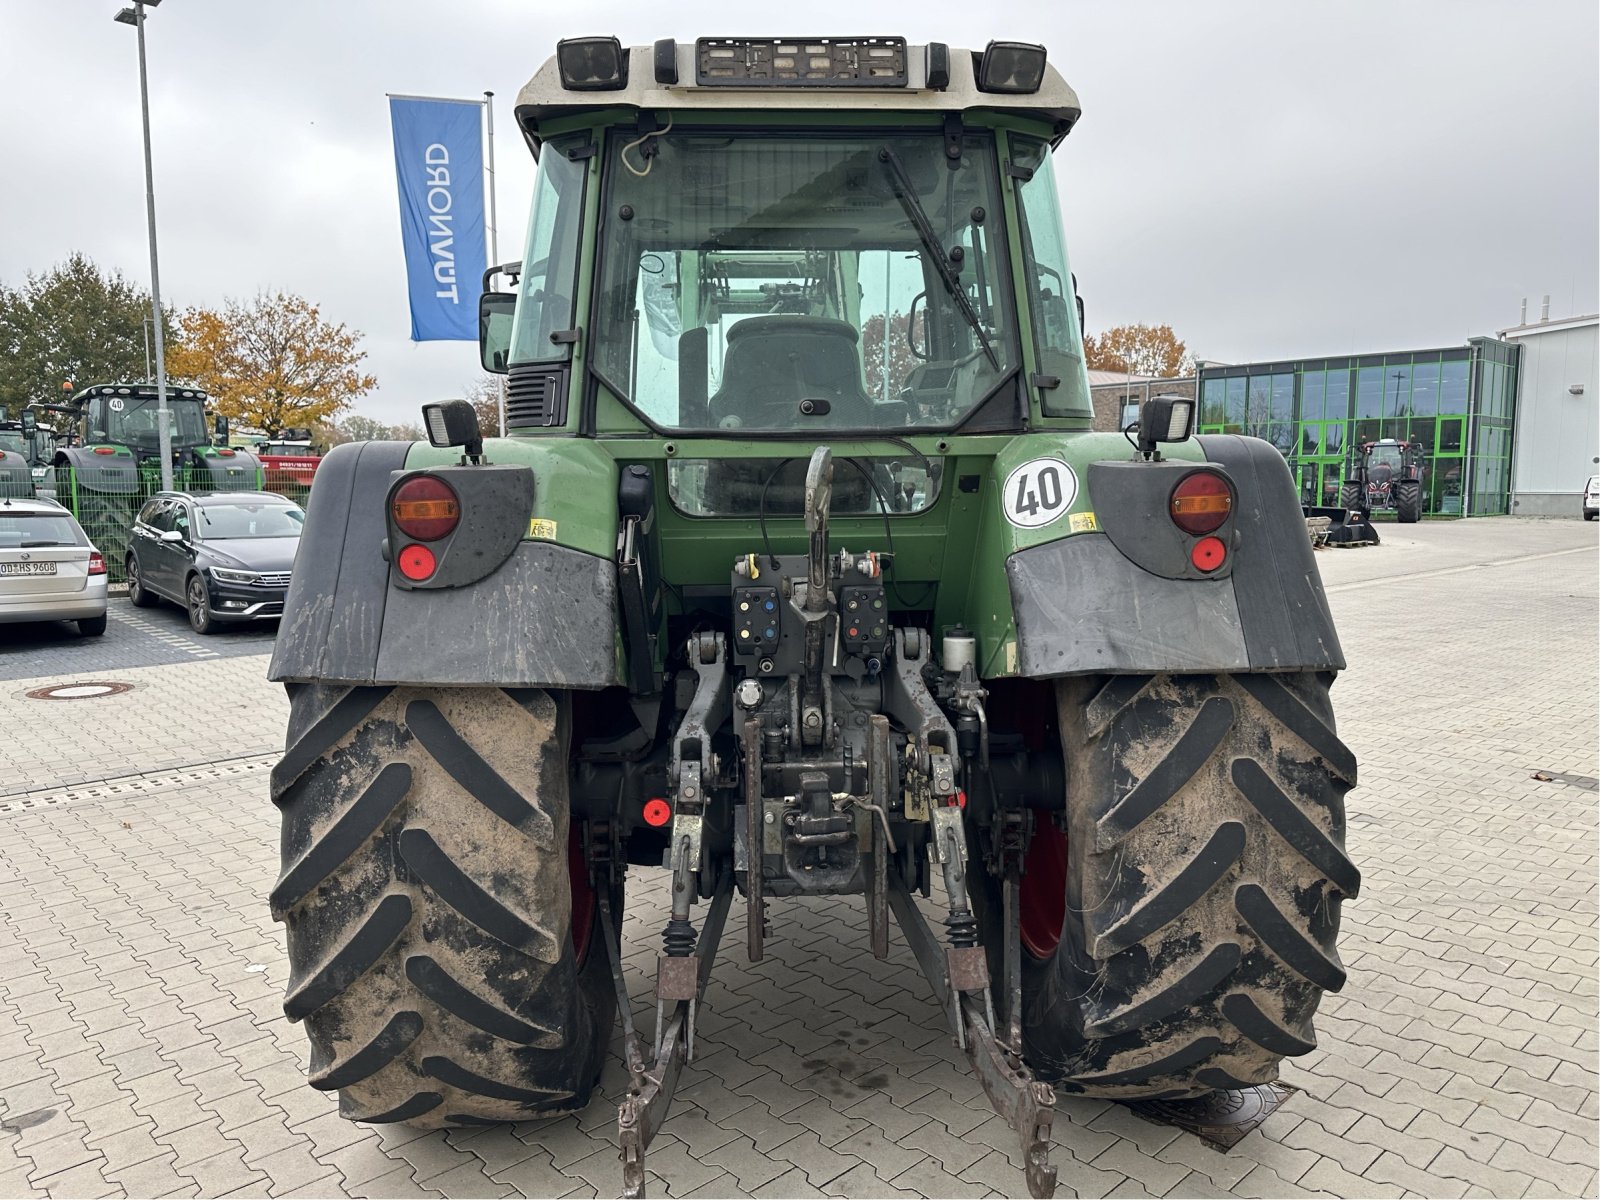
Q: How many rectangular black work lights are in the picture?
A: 4